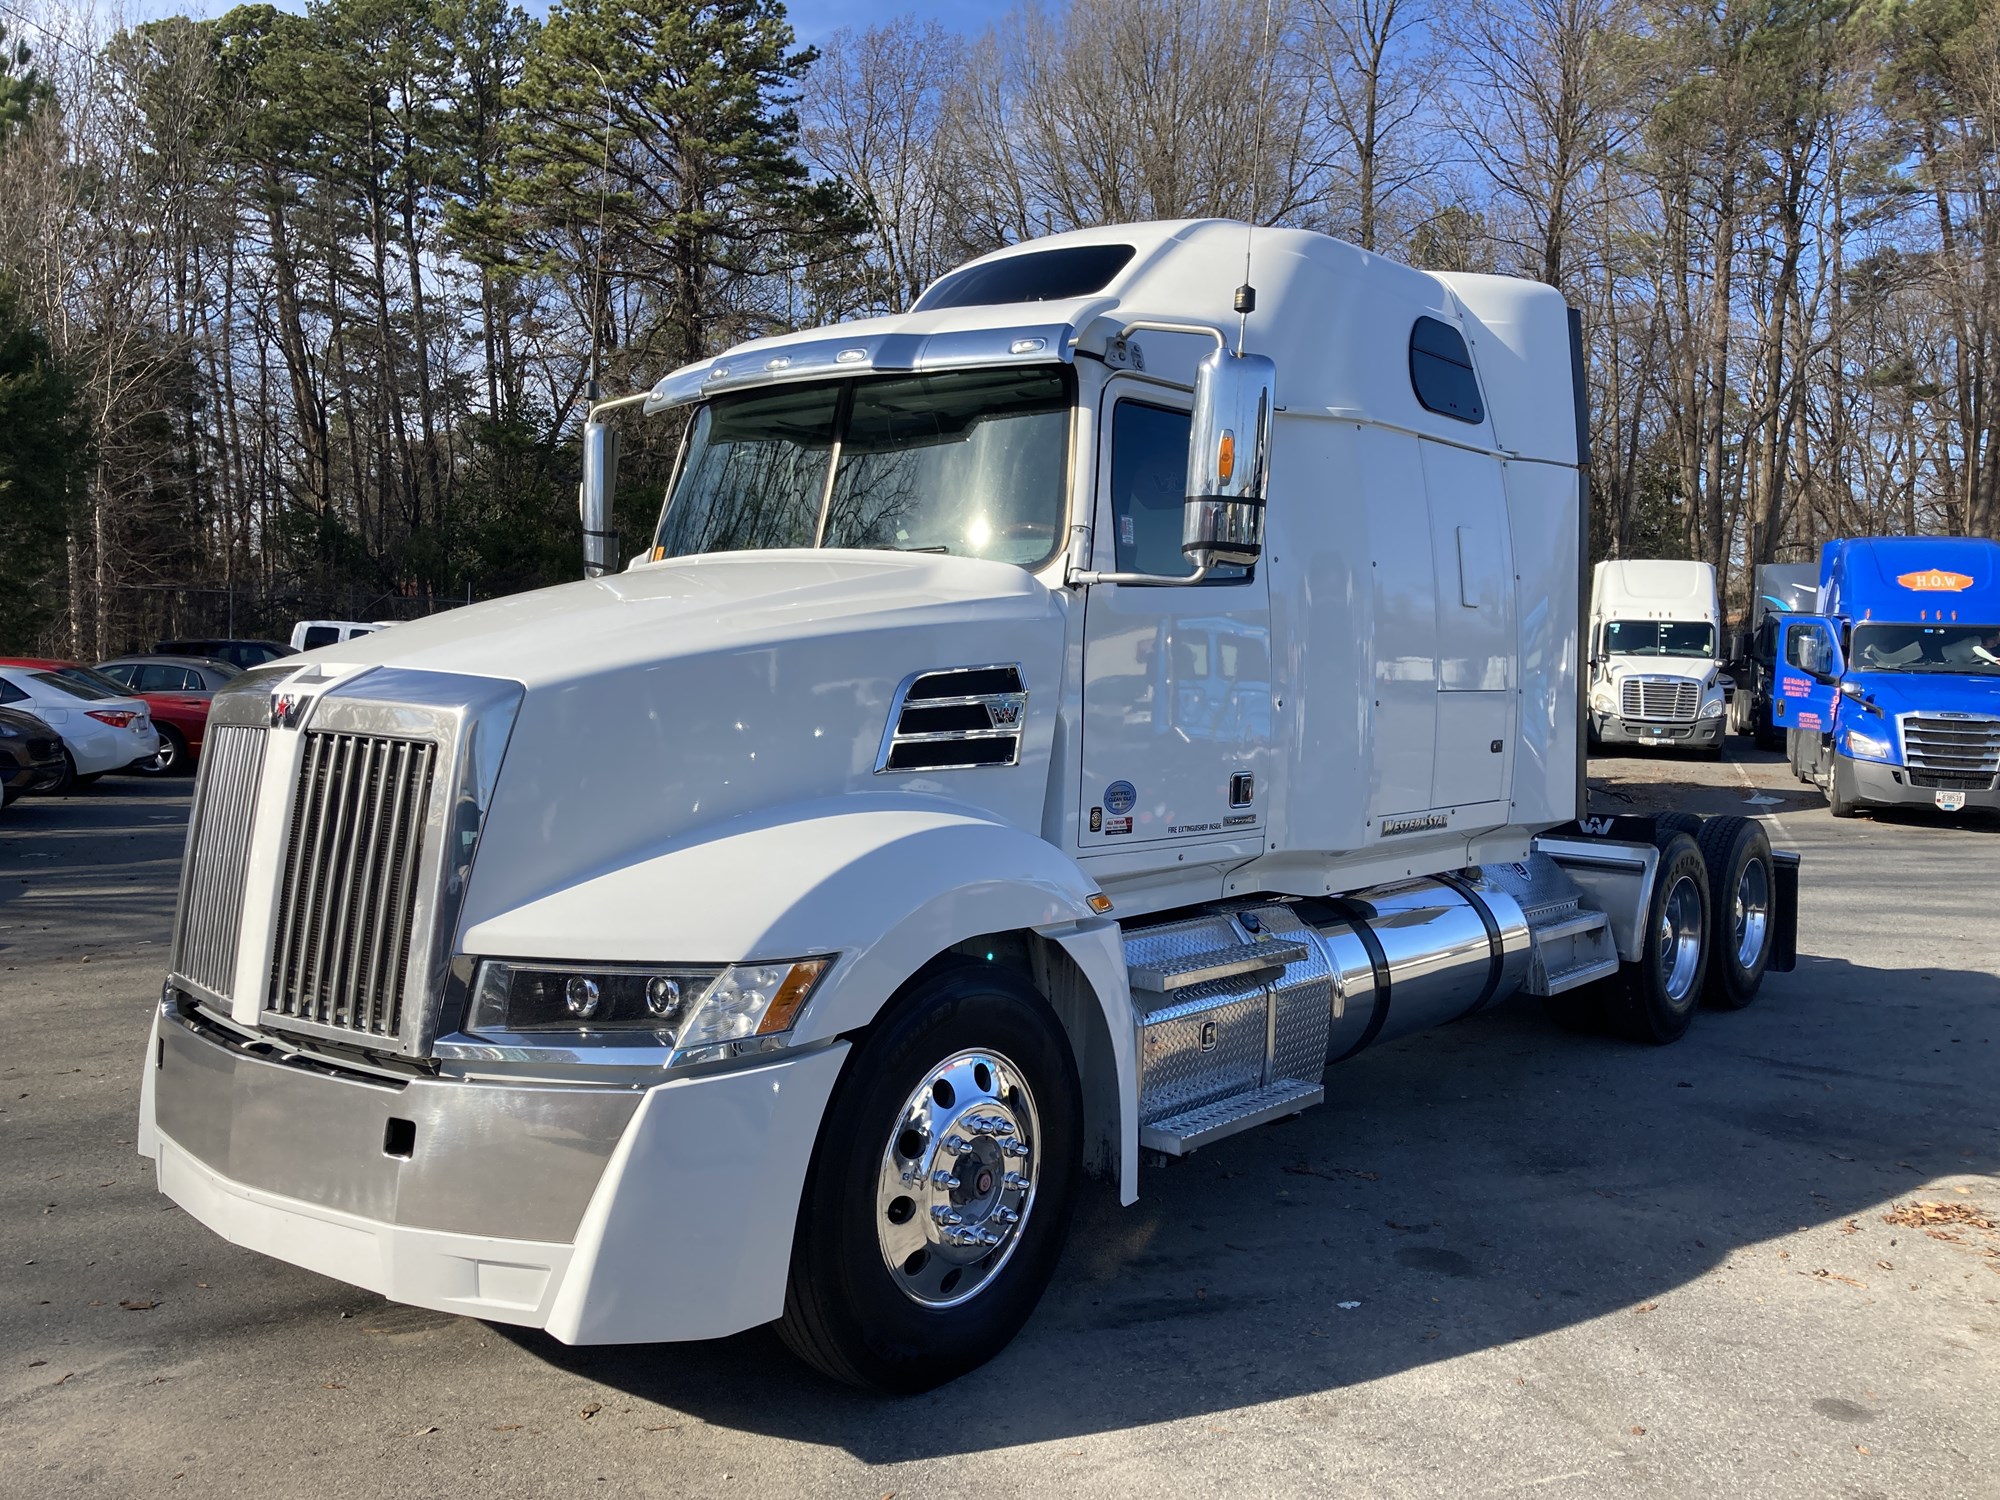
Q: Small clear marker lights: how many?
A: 5